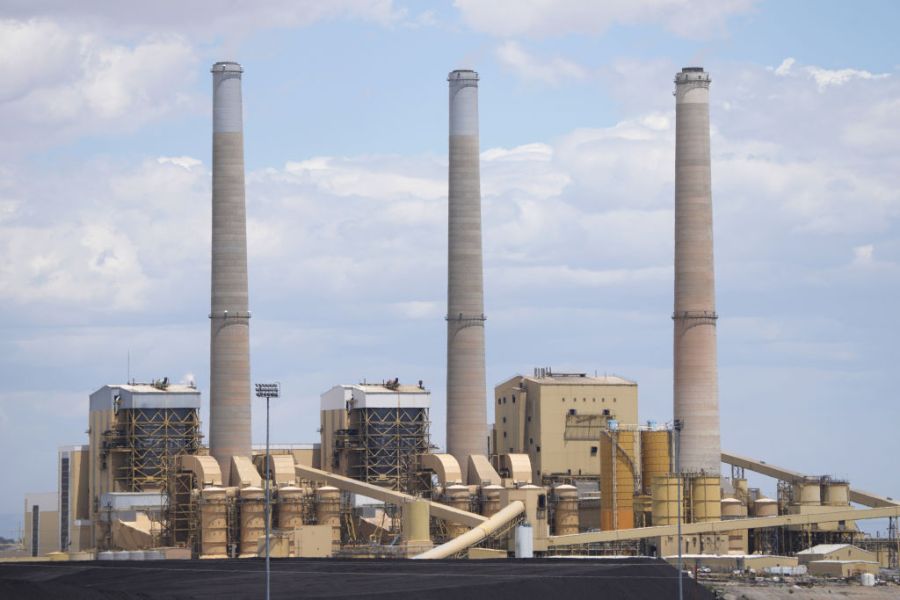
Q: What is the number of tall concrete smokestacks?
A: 3